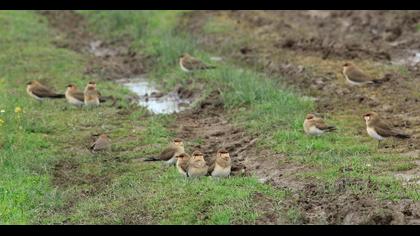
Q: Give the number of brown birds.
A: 12